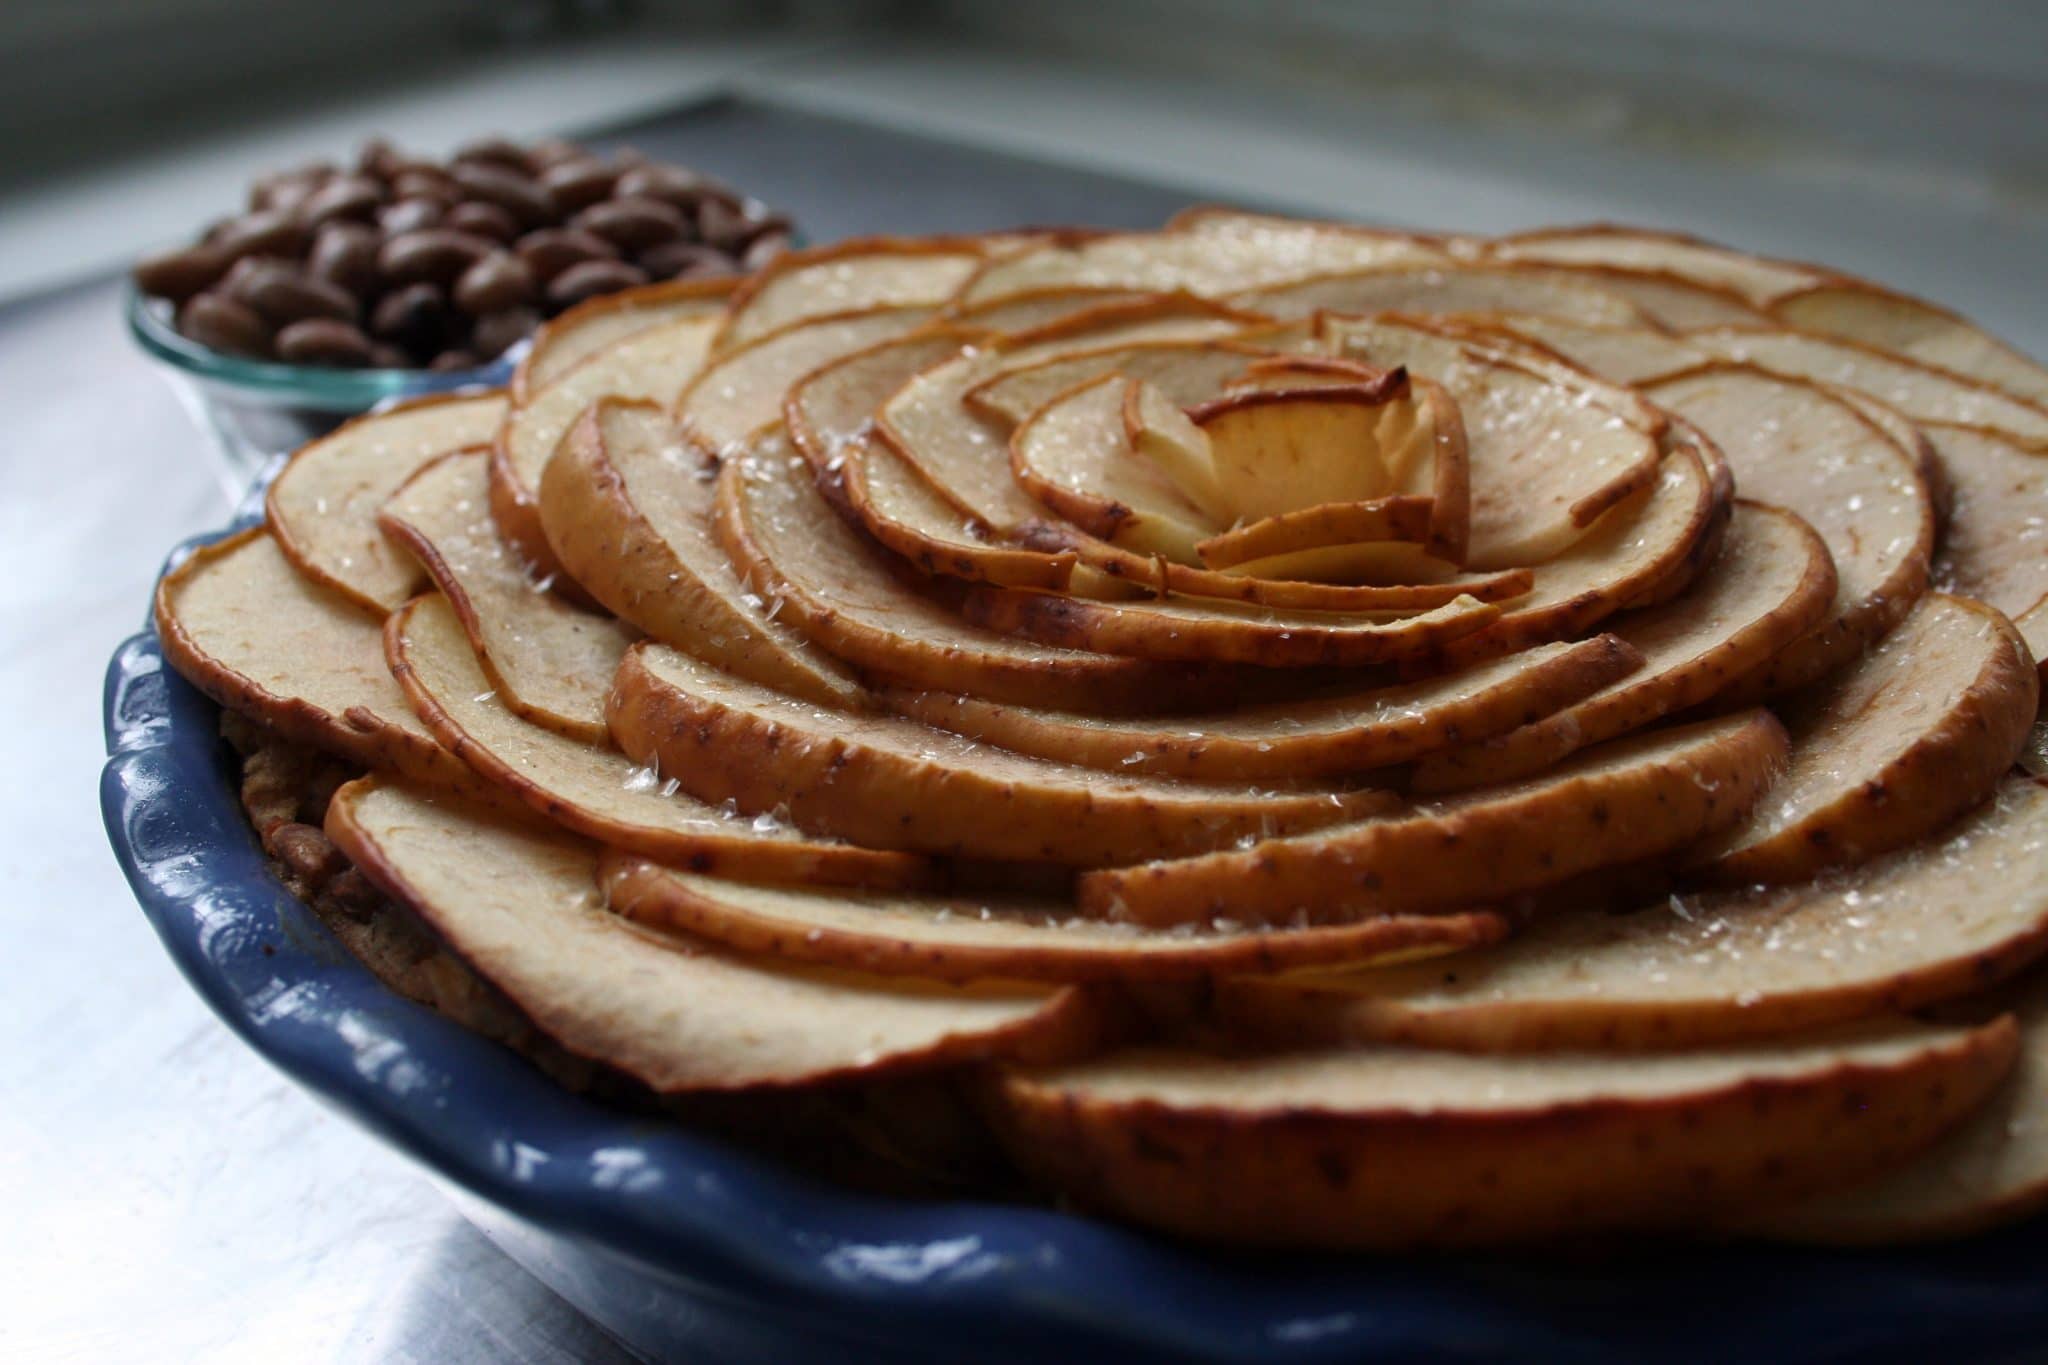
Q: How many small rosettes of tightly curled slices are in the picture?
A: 1